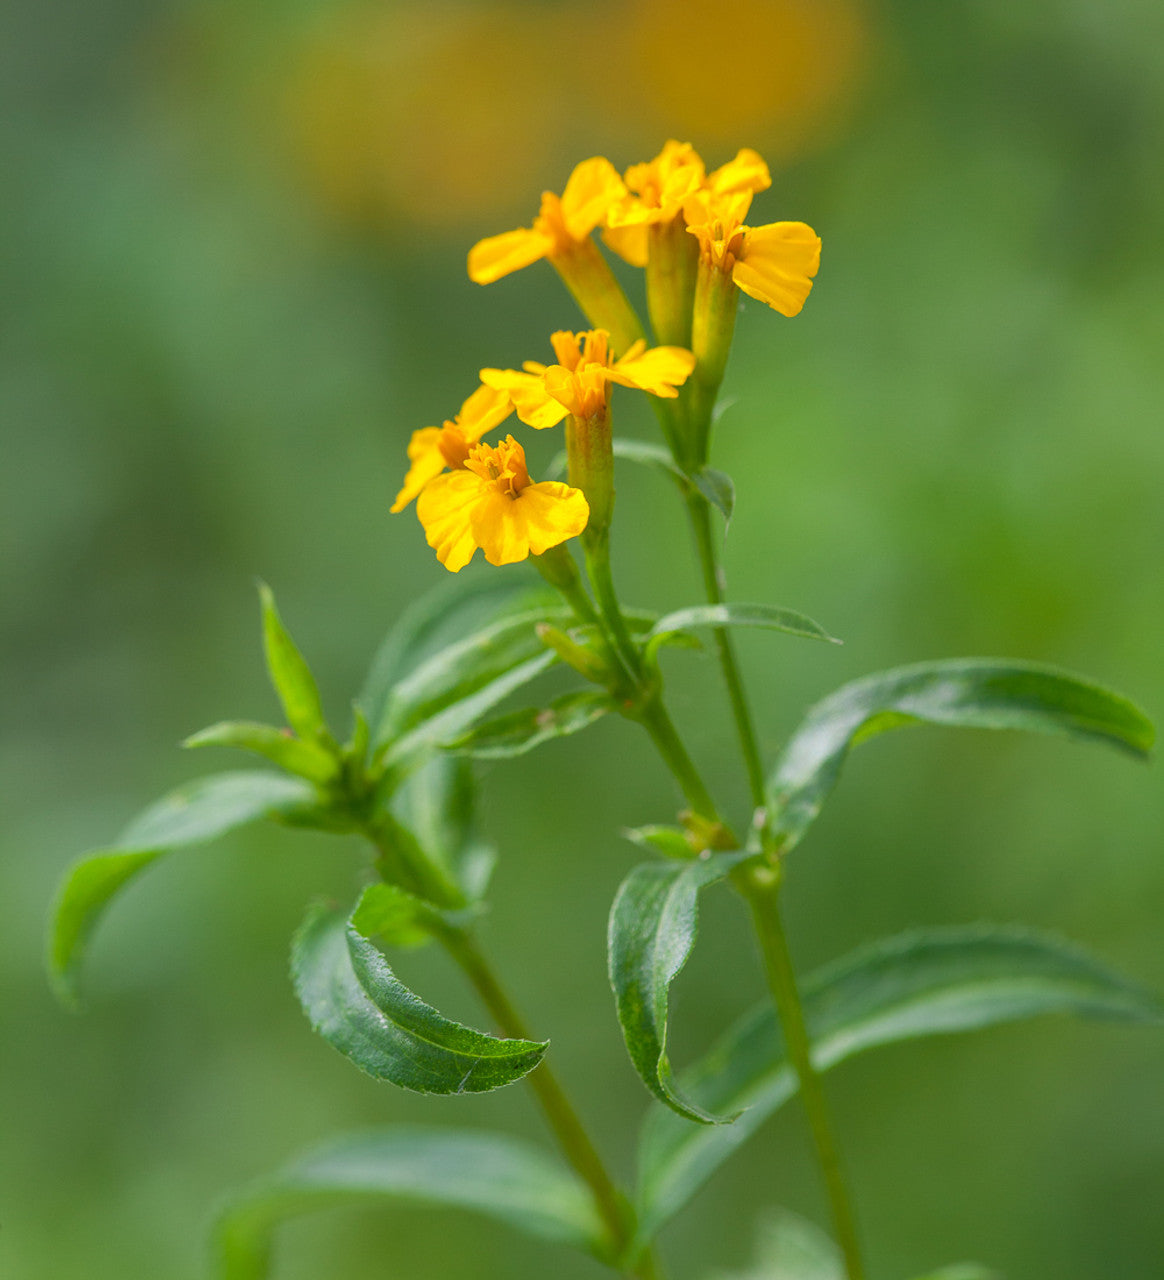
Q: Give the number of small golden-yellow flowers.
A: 6